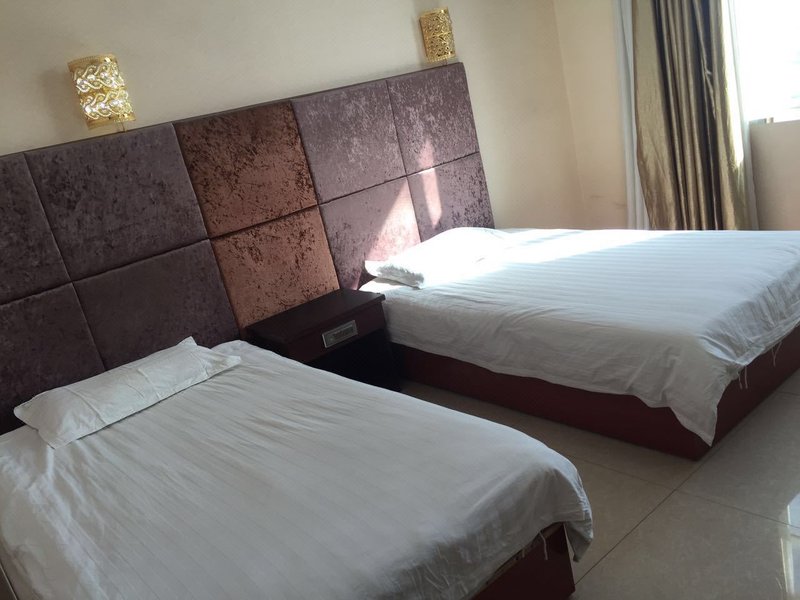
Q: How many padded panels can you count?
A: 10